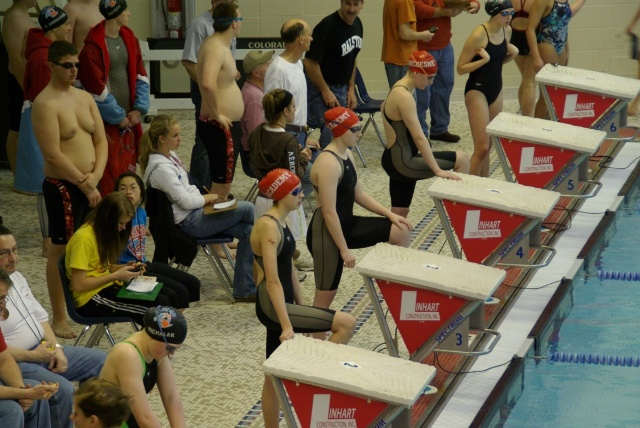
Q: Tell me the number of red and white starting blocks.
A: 5